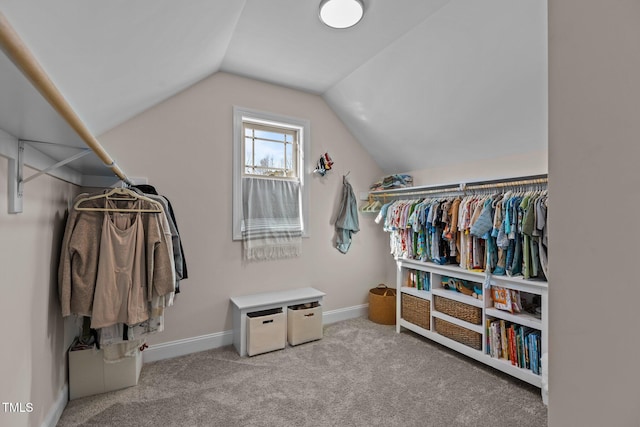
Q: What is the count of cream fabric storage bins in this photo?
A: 2